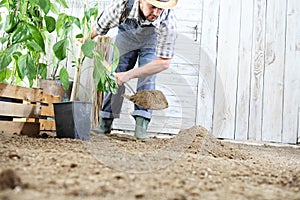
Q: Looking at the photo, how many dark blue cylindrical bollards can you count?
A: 0